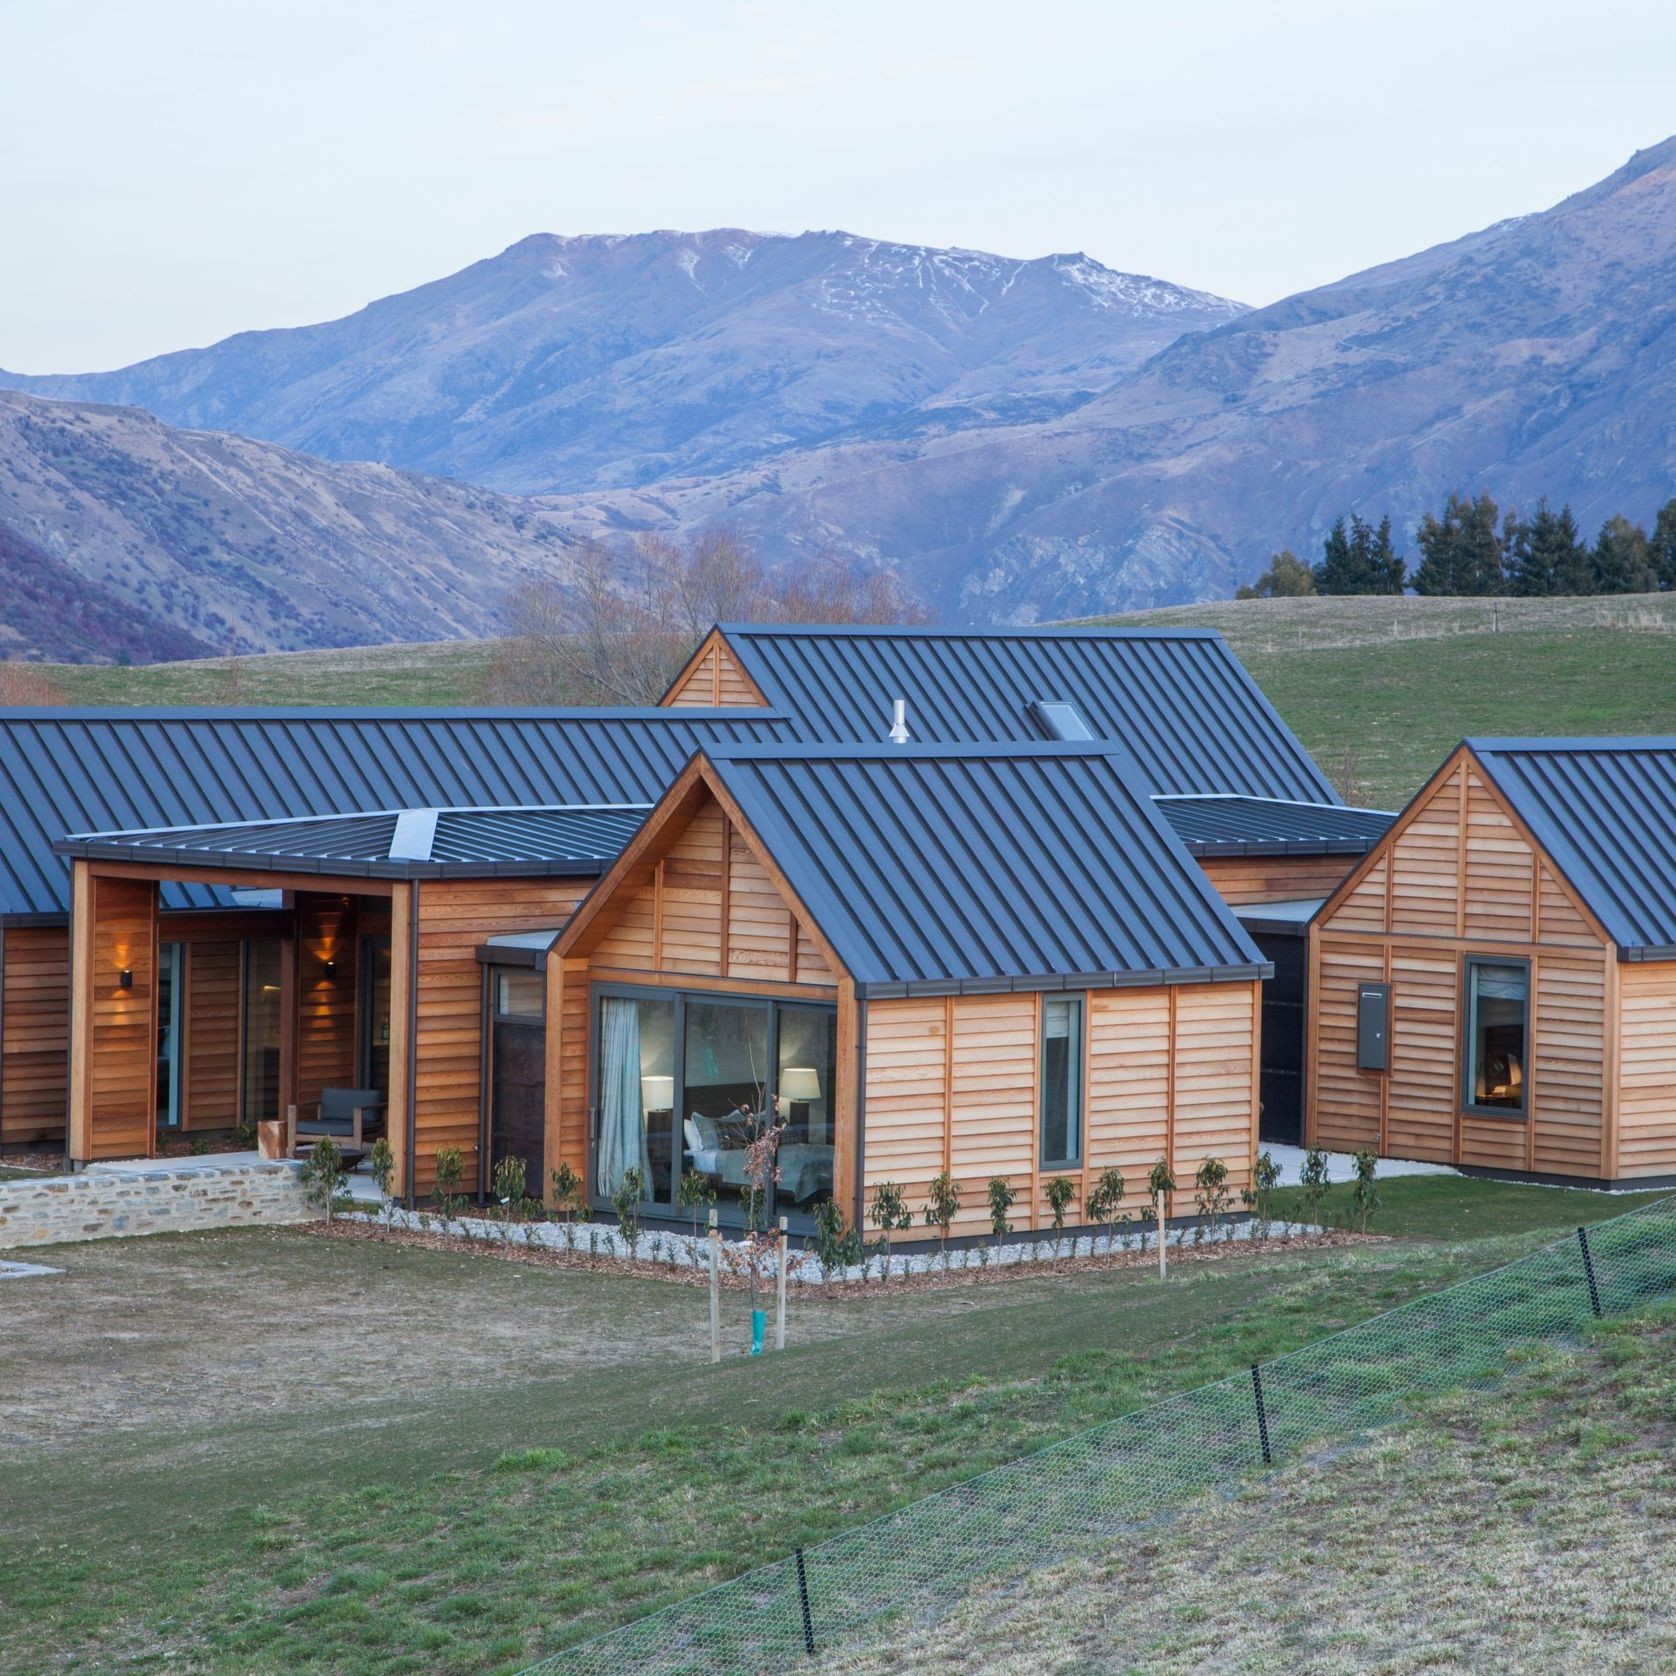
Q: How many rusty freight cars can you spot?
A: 0